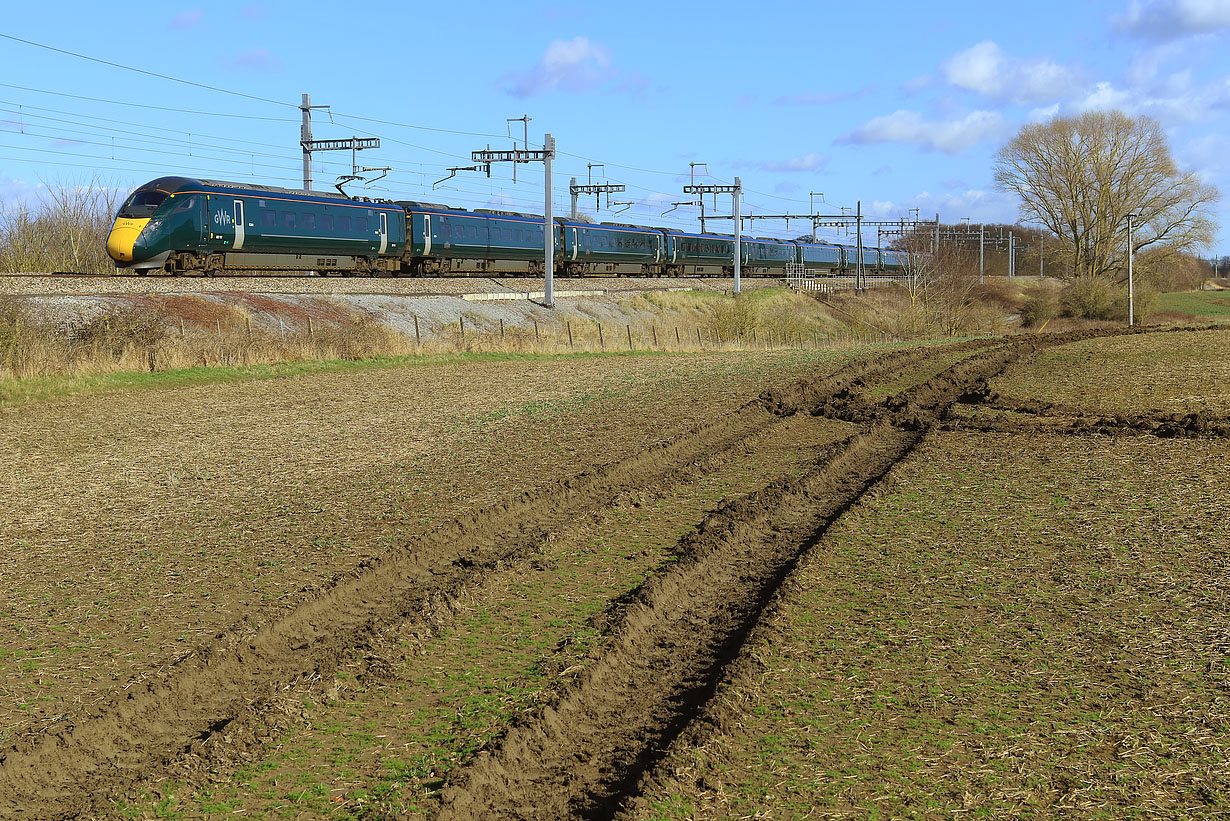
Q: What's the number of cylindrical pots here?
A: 0